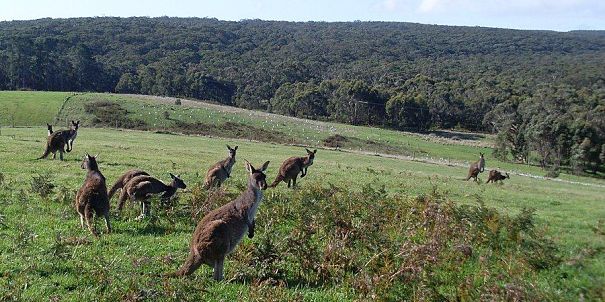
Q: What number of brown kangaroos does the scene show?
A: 10